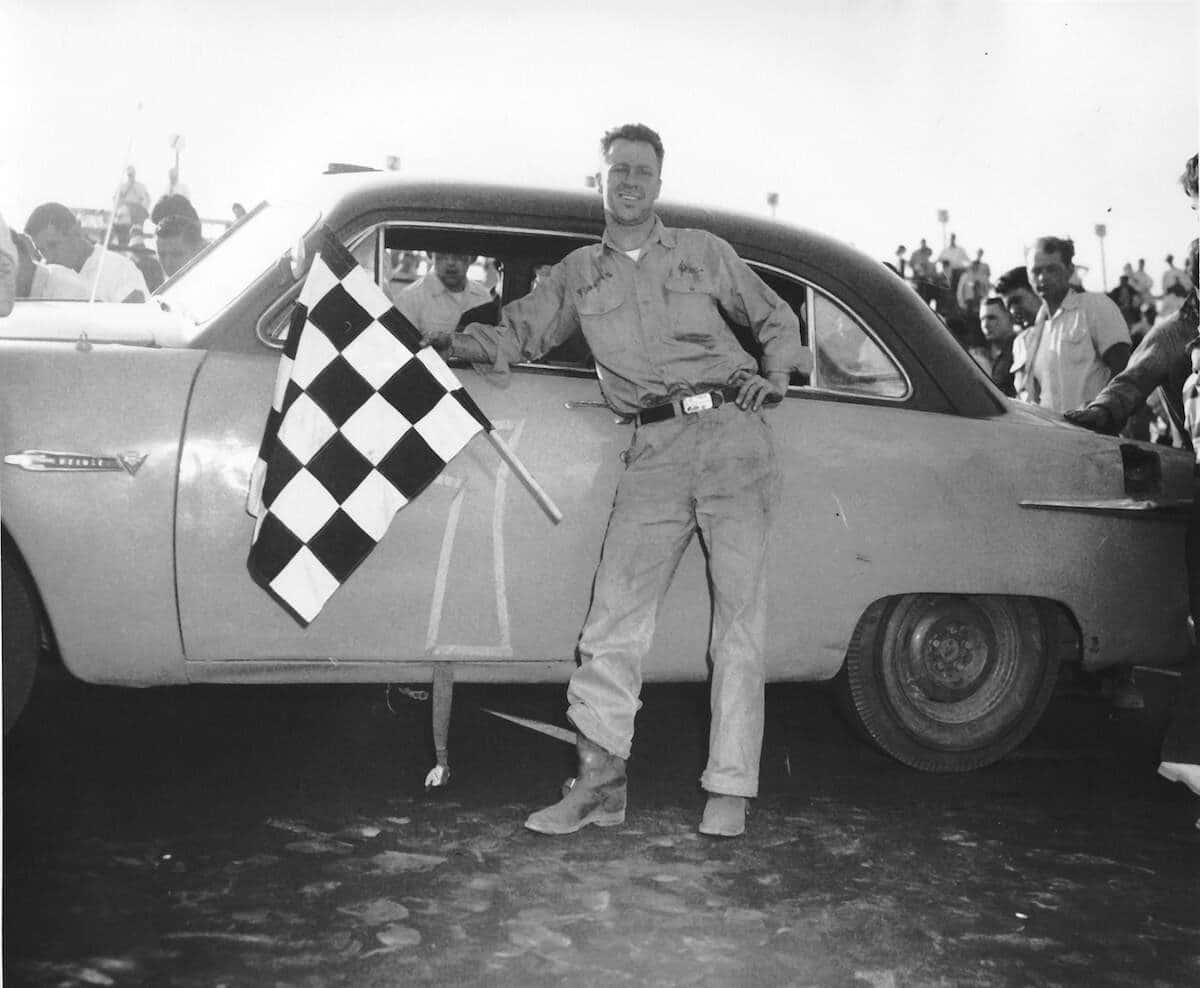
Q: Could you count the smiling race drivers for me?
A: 1